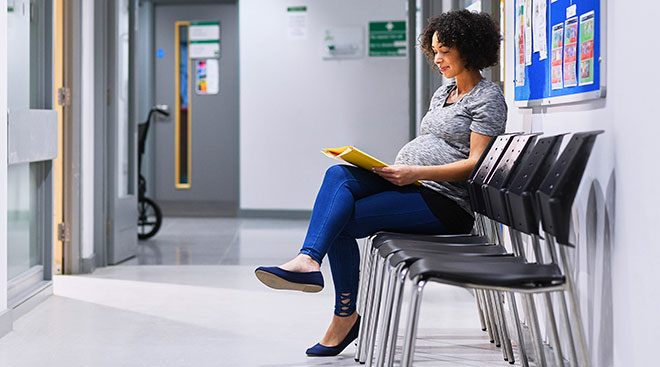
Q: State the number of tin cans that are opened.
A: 0